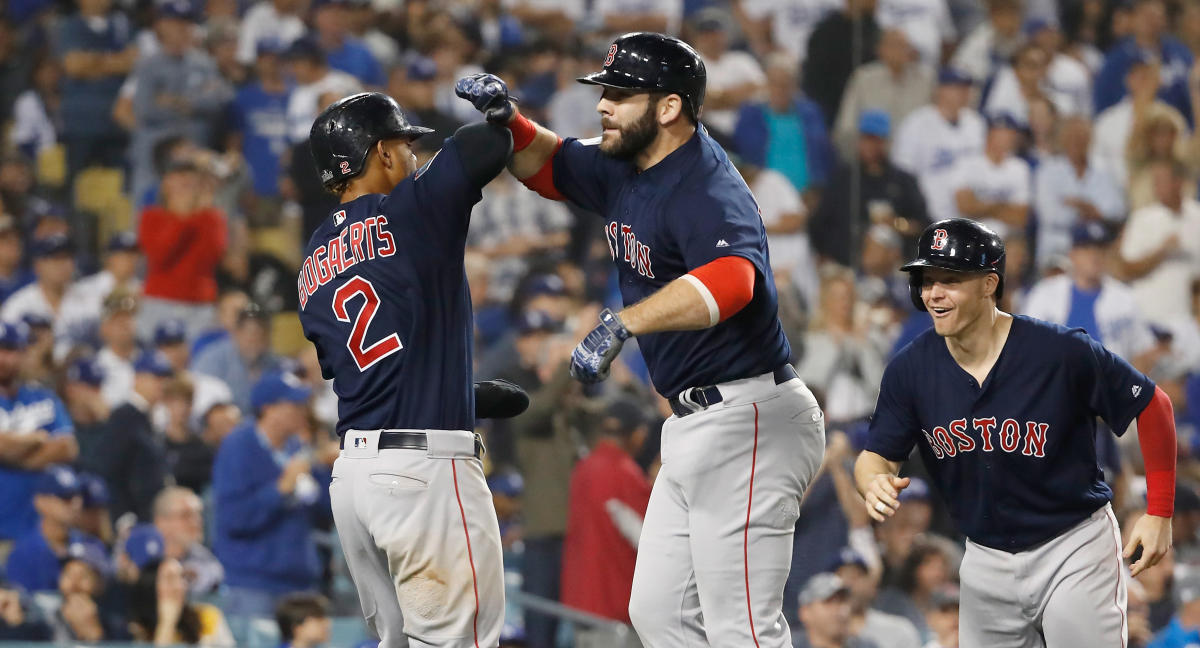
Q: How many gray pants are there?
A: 3